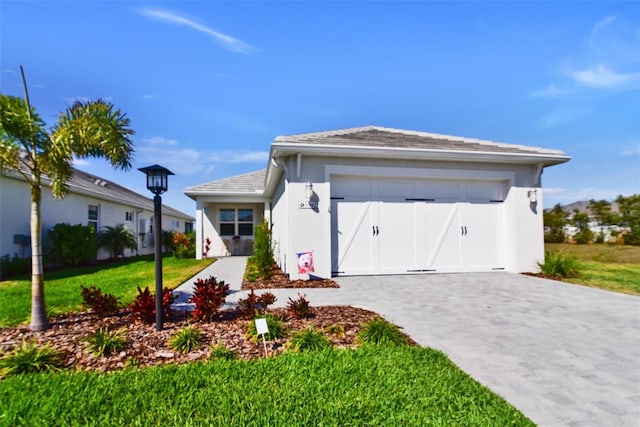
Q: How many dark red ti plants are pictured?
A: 5